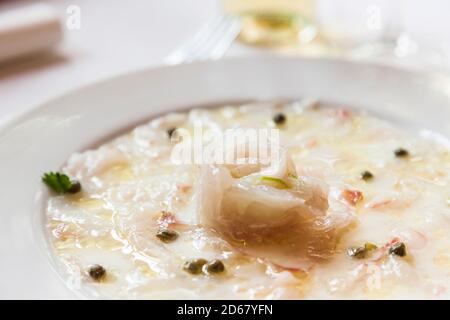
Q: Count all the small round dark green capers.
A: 11